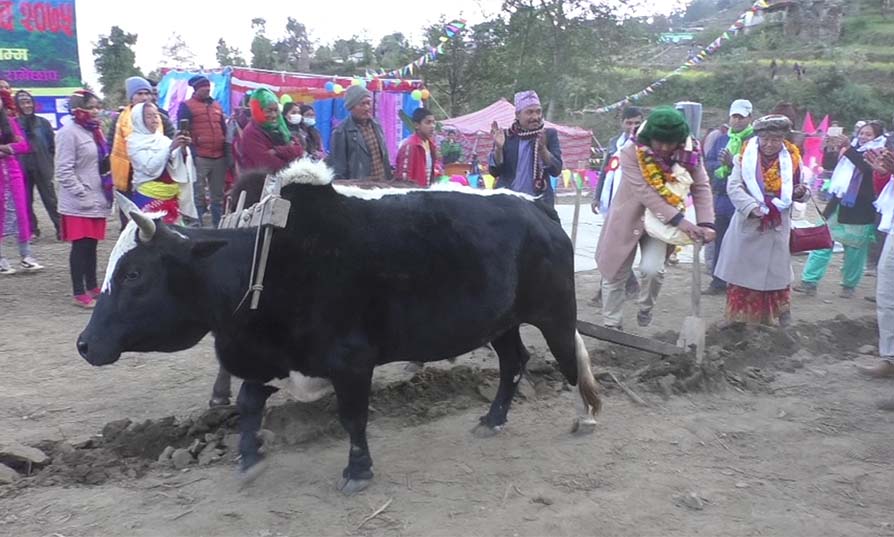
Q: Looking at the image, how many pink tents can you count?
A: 1